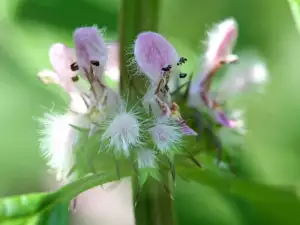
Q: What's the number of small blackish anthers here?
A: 6